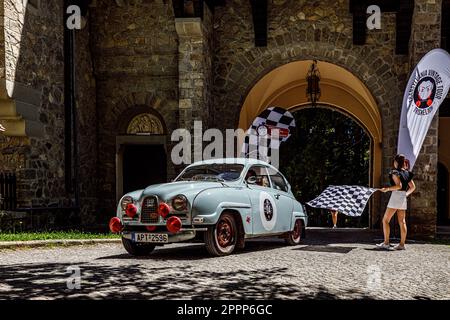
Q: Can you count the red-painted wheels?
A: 2